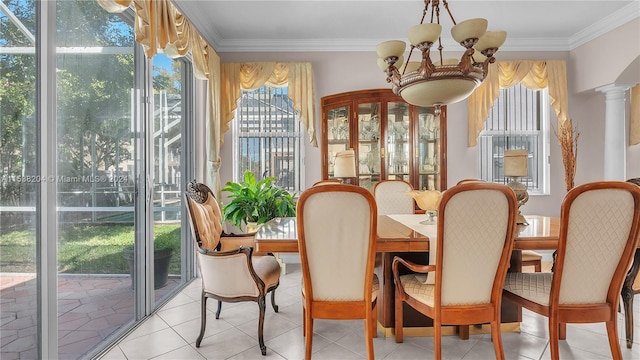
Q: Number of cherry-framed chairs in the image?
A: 6